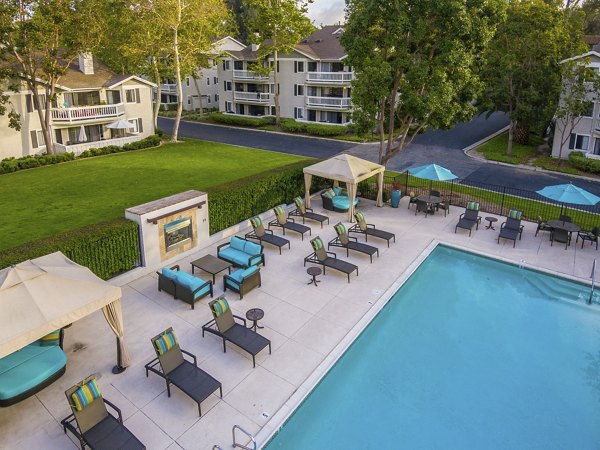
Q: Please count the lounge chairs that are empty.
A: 11